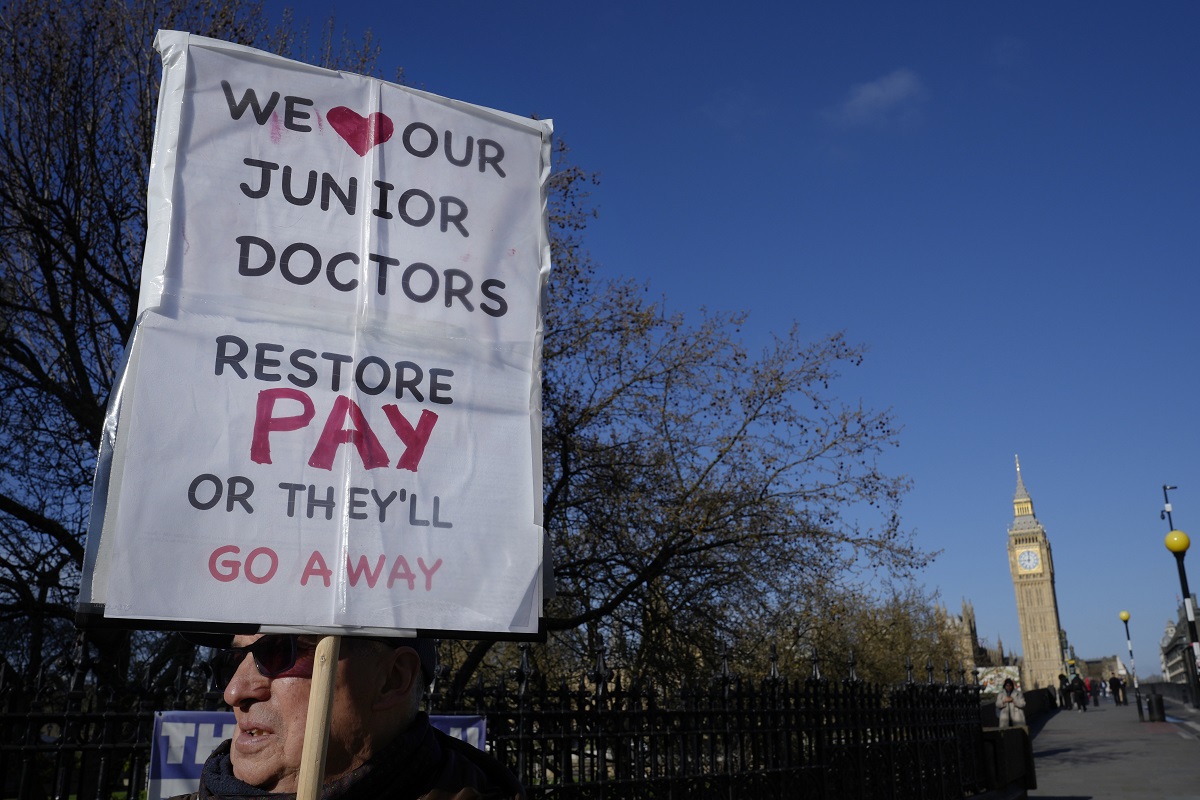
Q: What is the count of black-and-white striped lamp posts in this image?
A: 2